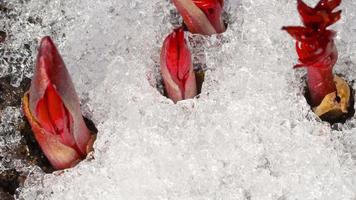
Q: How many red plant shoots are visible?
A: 4